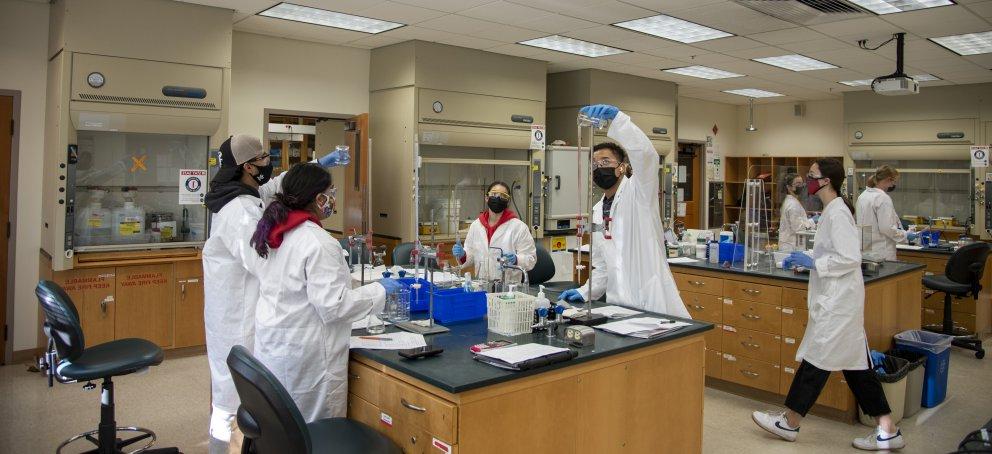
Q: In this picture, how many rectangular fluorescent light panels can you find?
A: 9